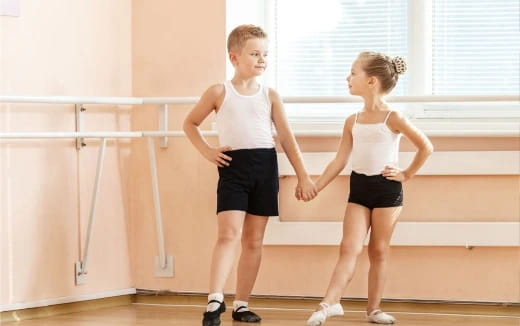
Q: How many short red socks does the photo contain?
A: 0